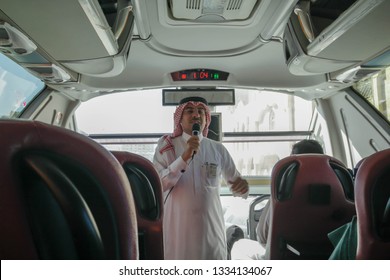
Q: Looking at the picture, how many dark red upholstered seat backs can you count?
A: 4